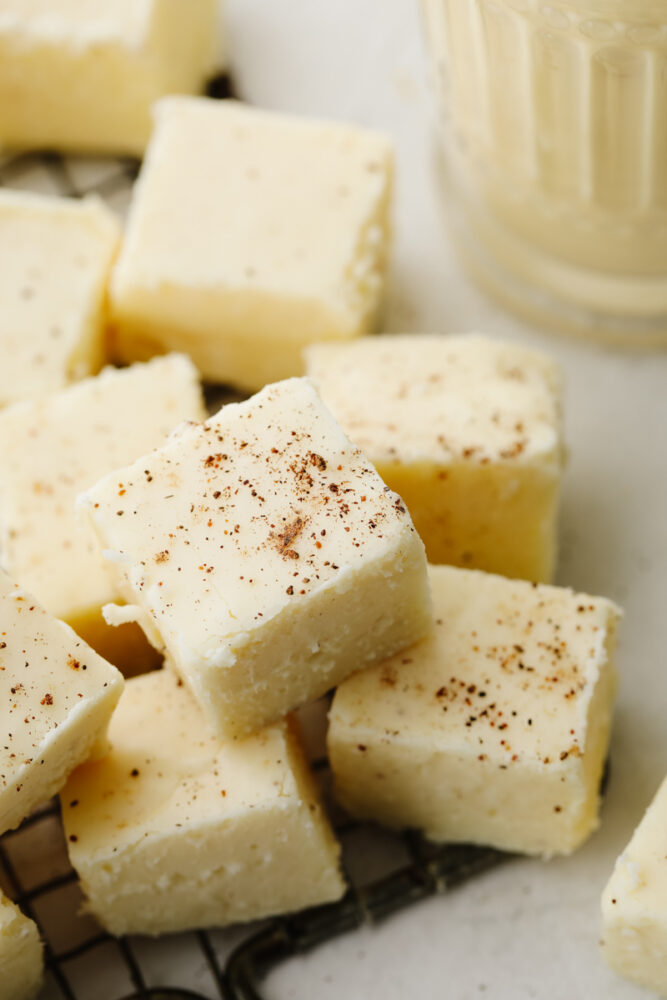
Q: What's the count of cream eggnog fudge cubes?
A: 11